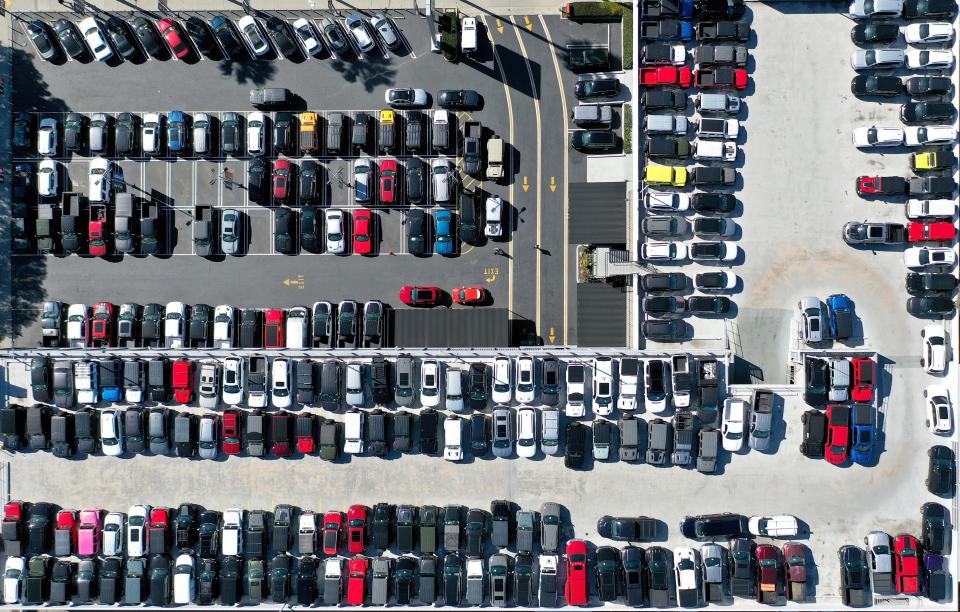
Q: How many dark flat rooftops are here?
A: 3